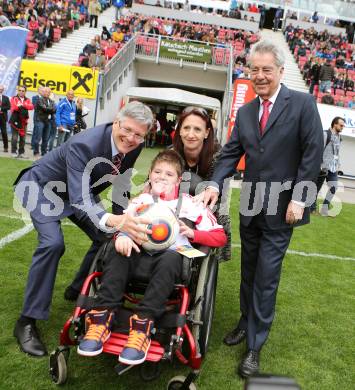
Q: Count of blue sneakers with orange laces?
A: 2